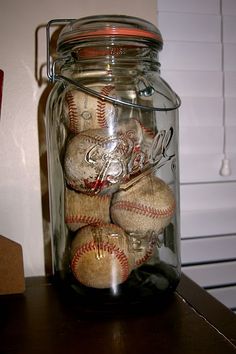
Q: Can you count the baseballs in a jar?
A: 7